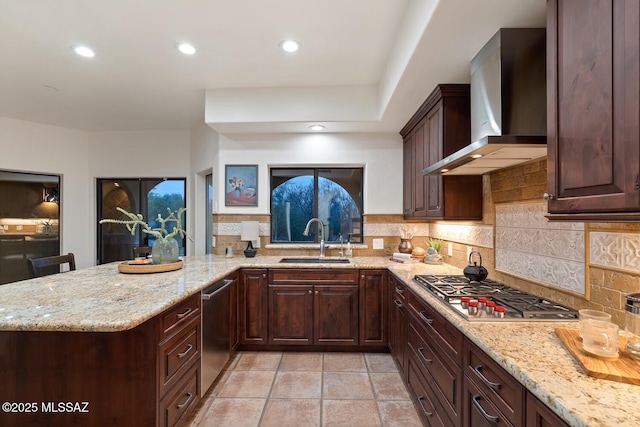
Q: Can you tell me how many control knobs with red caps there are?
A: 5